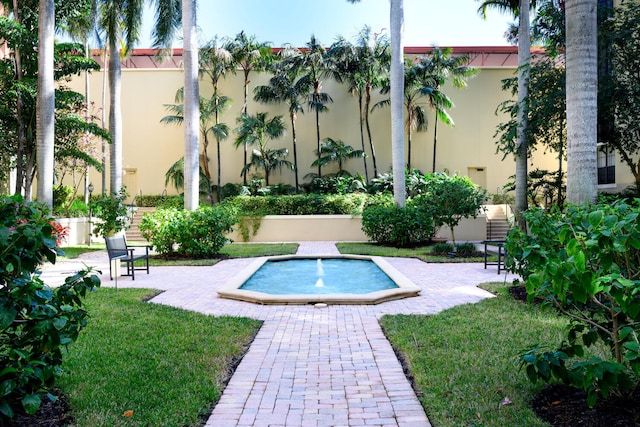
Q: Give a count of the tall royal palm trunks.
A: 6